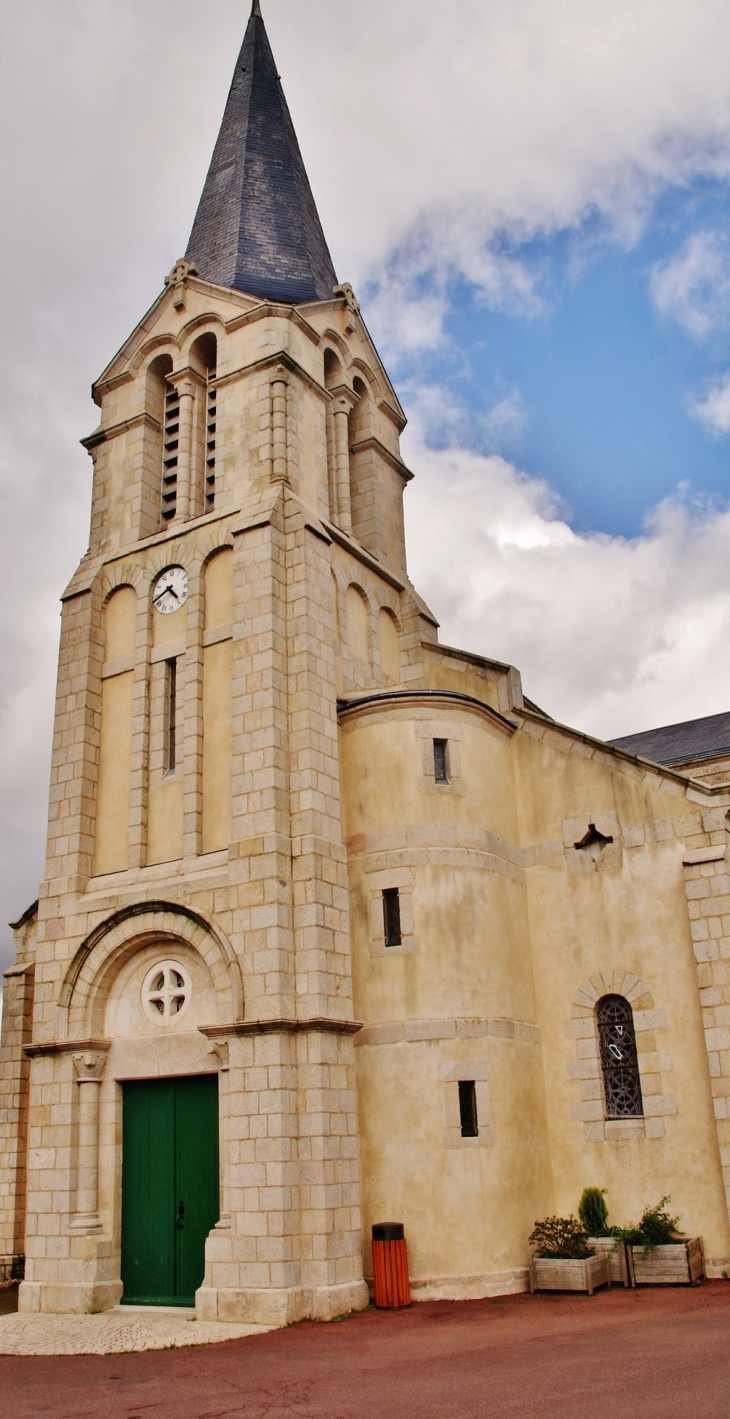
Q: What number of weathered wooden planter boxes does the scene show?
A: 3